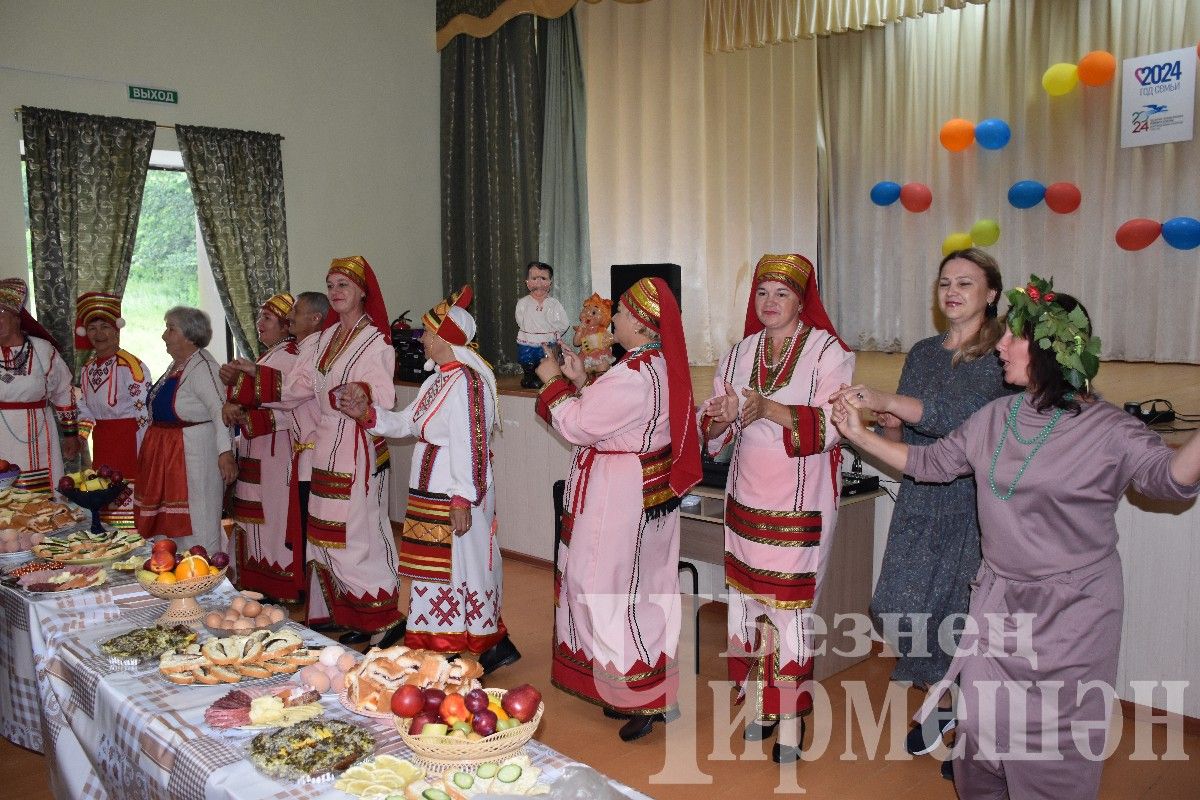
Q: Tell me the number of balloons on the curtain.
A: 12